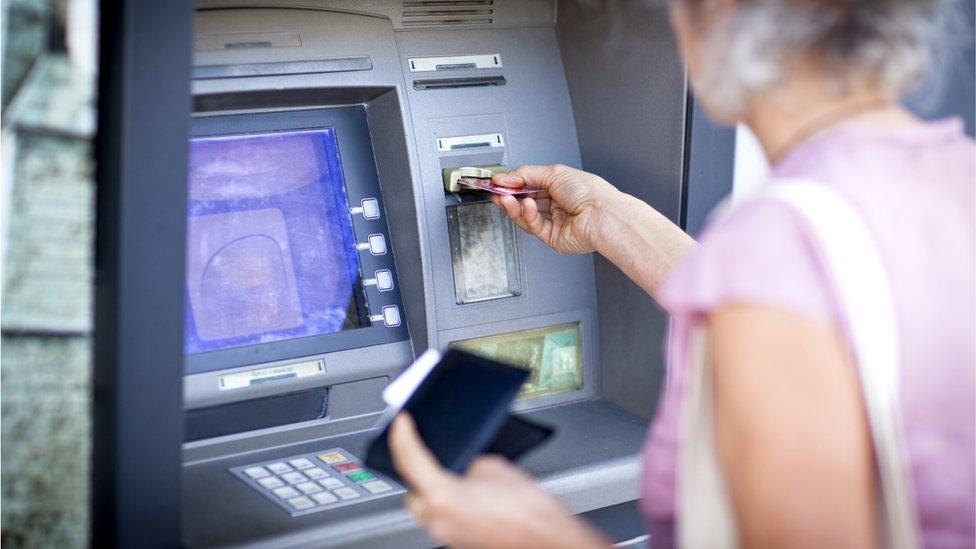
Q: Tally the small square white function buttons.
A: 4